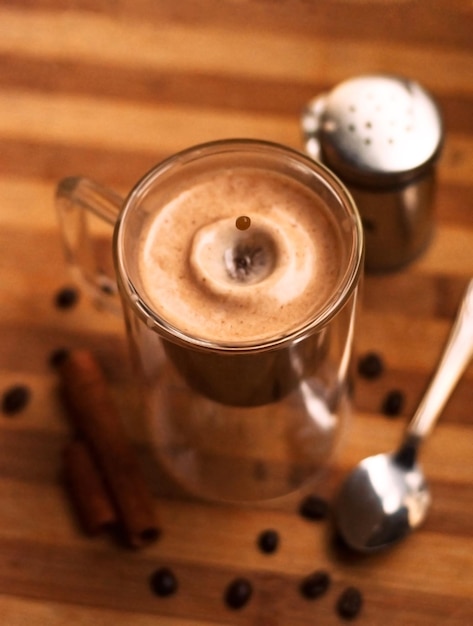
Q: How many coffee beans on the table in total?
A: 11